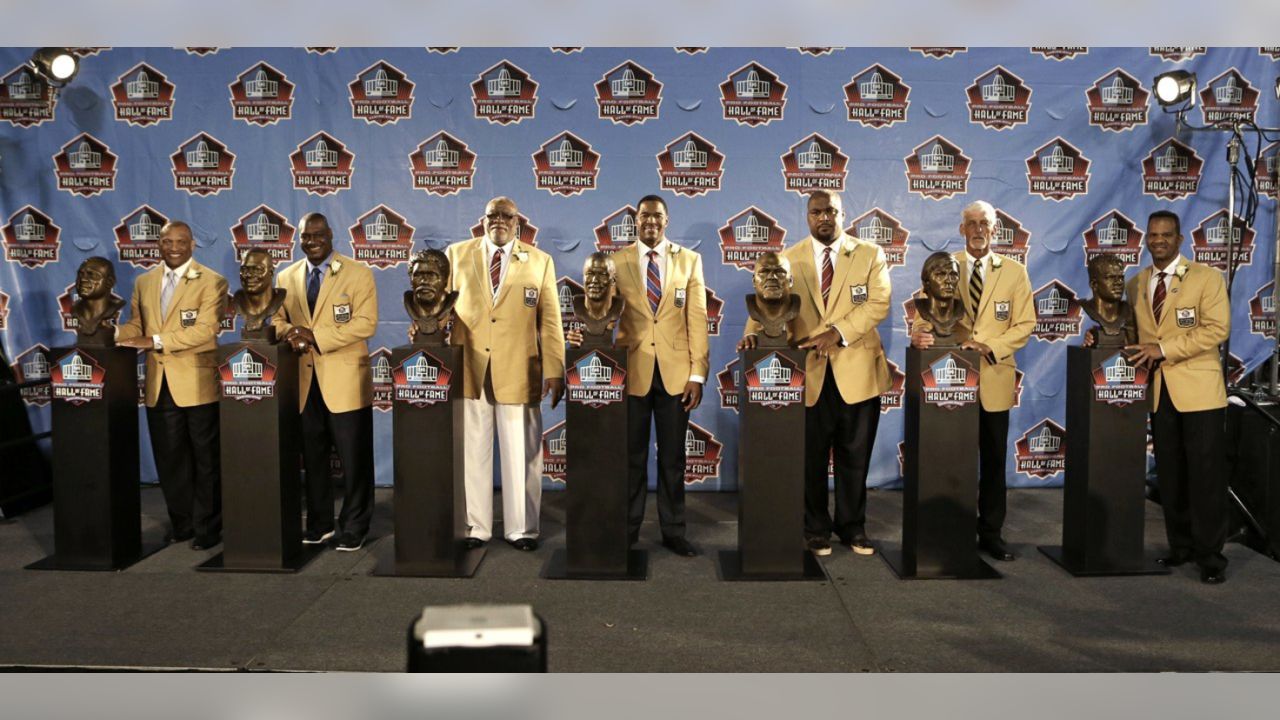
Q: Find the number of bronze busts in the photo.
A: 7